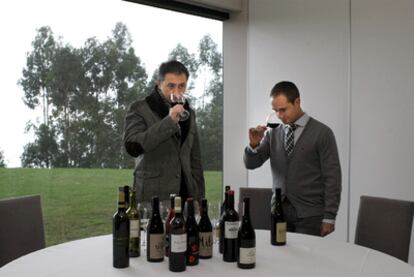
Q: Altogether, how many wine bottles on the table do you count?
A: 12